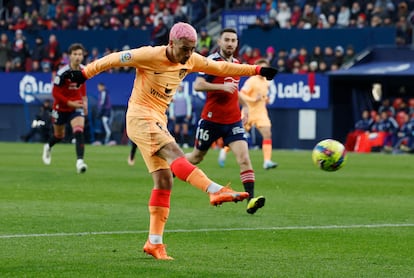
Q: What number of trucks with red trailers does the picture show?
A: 0